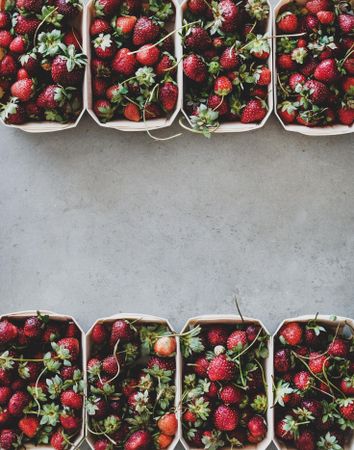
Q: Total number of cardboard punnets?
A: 8